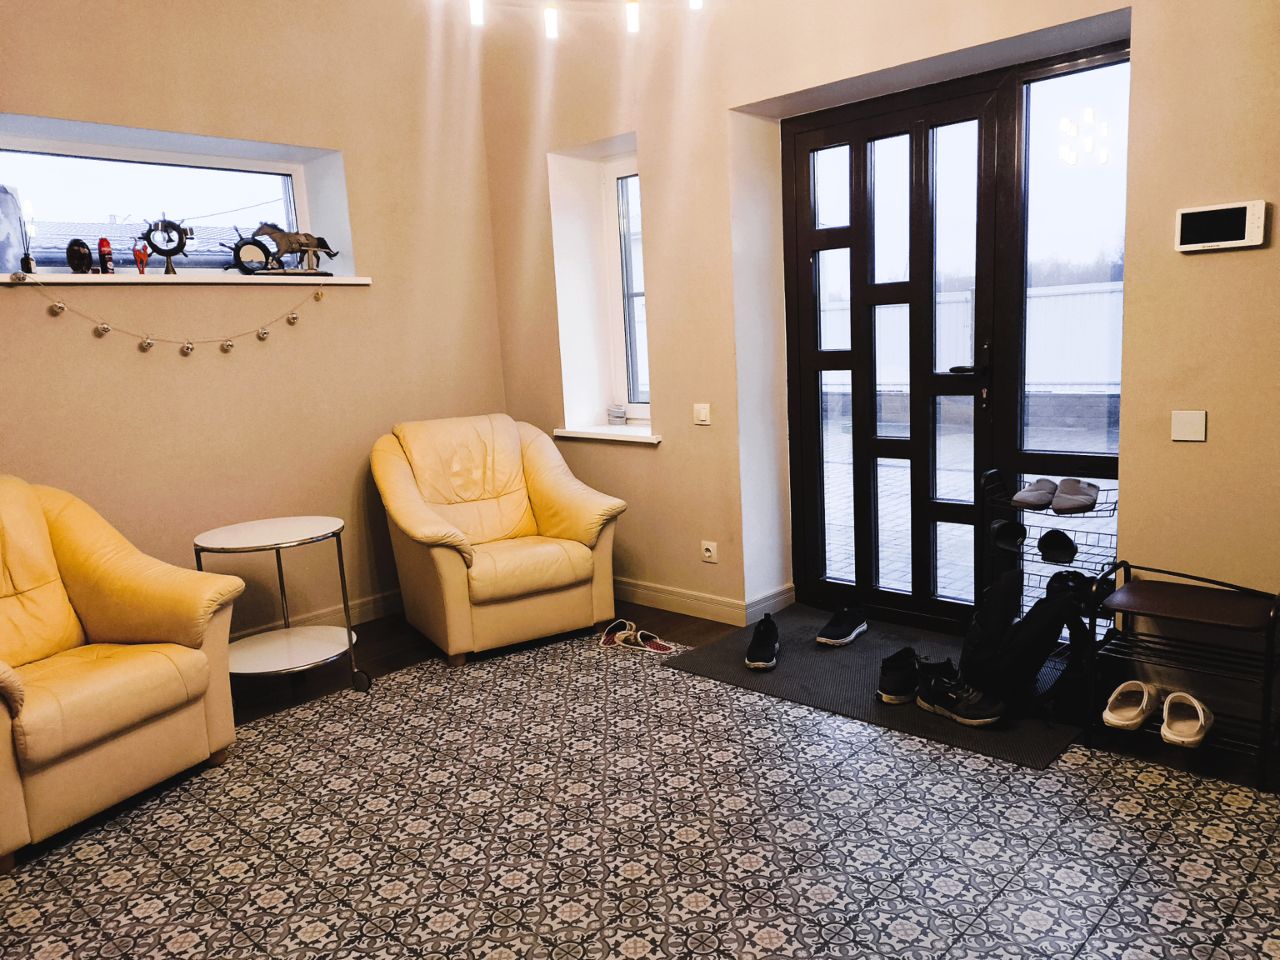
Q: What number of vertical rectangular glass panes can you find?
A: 12